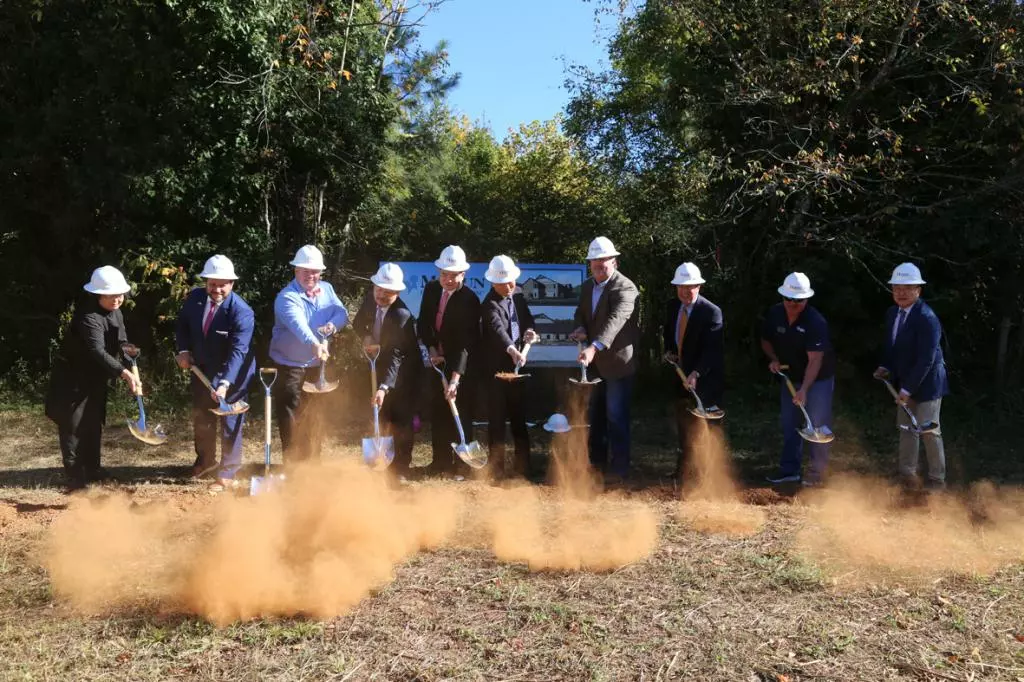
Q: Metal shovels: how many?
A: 11